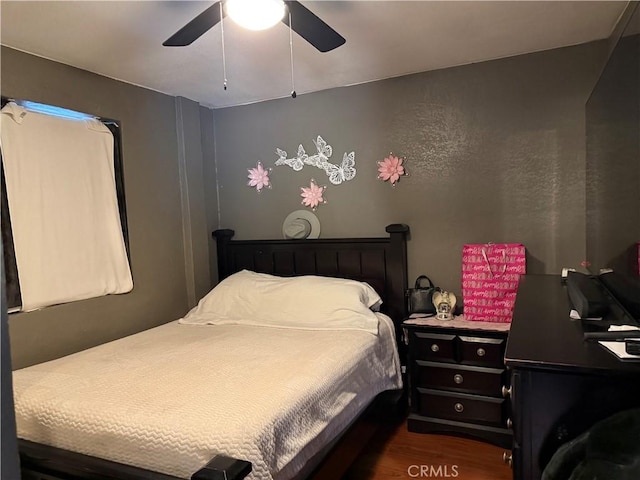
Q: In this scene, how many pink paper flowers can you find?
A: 3